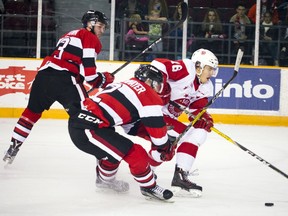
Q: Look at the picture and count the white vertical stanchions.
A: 4